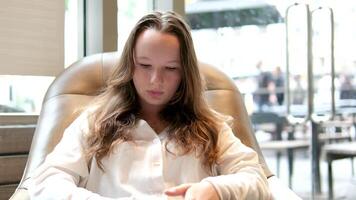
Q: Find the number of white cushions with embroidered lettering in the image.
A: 0